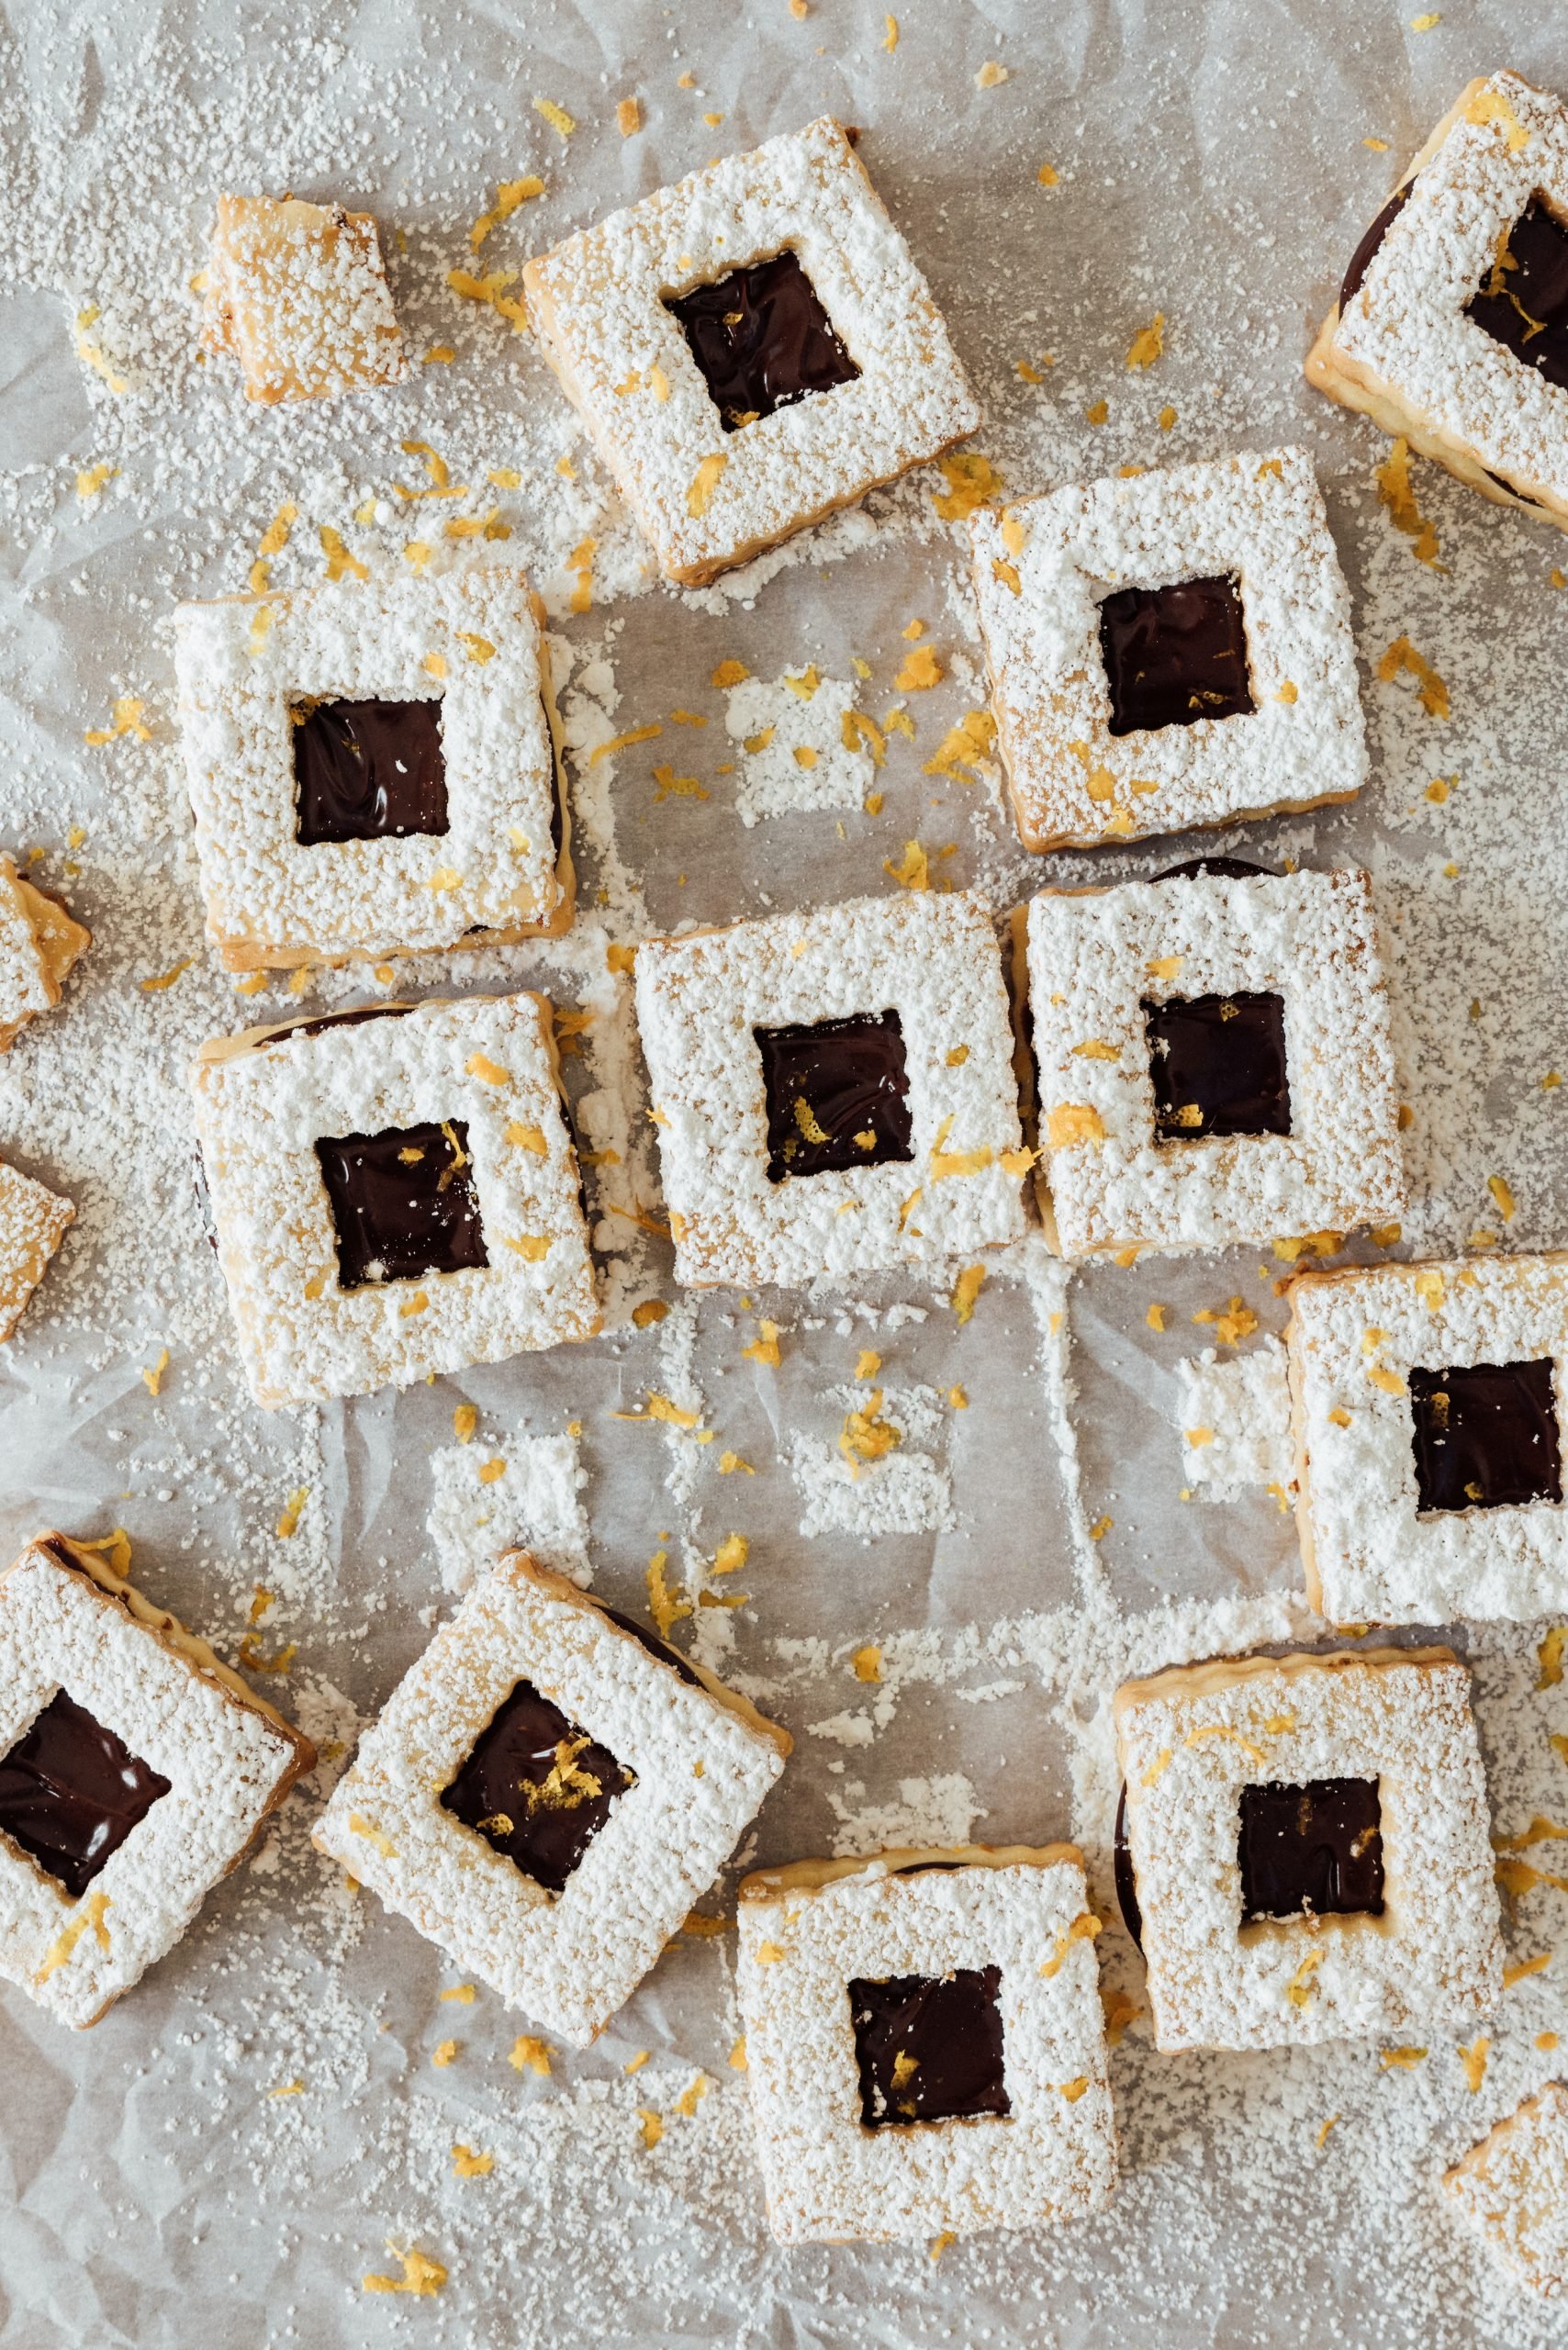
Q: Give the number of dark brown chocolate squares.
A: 12